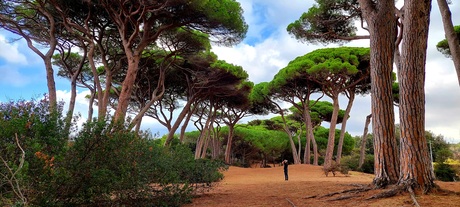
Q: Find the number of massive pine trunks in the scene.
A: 2